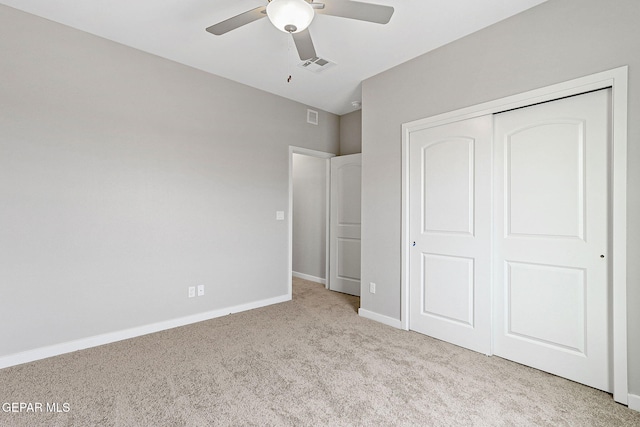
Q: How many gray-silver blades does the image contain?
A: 3